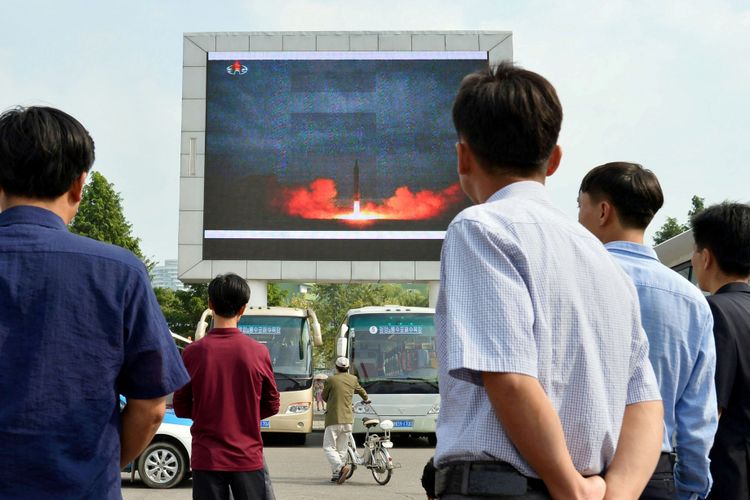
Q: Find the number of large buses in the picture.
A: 2